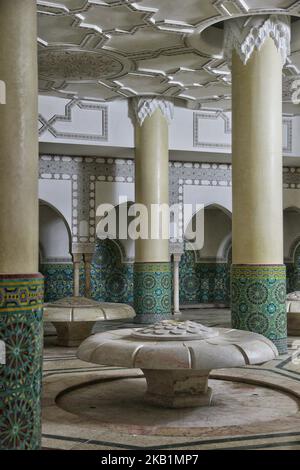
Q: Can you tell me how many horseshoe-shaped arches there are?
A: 4